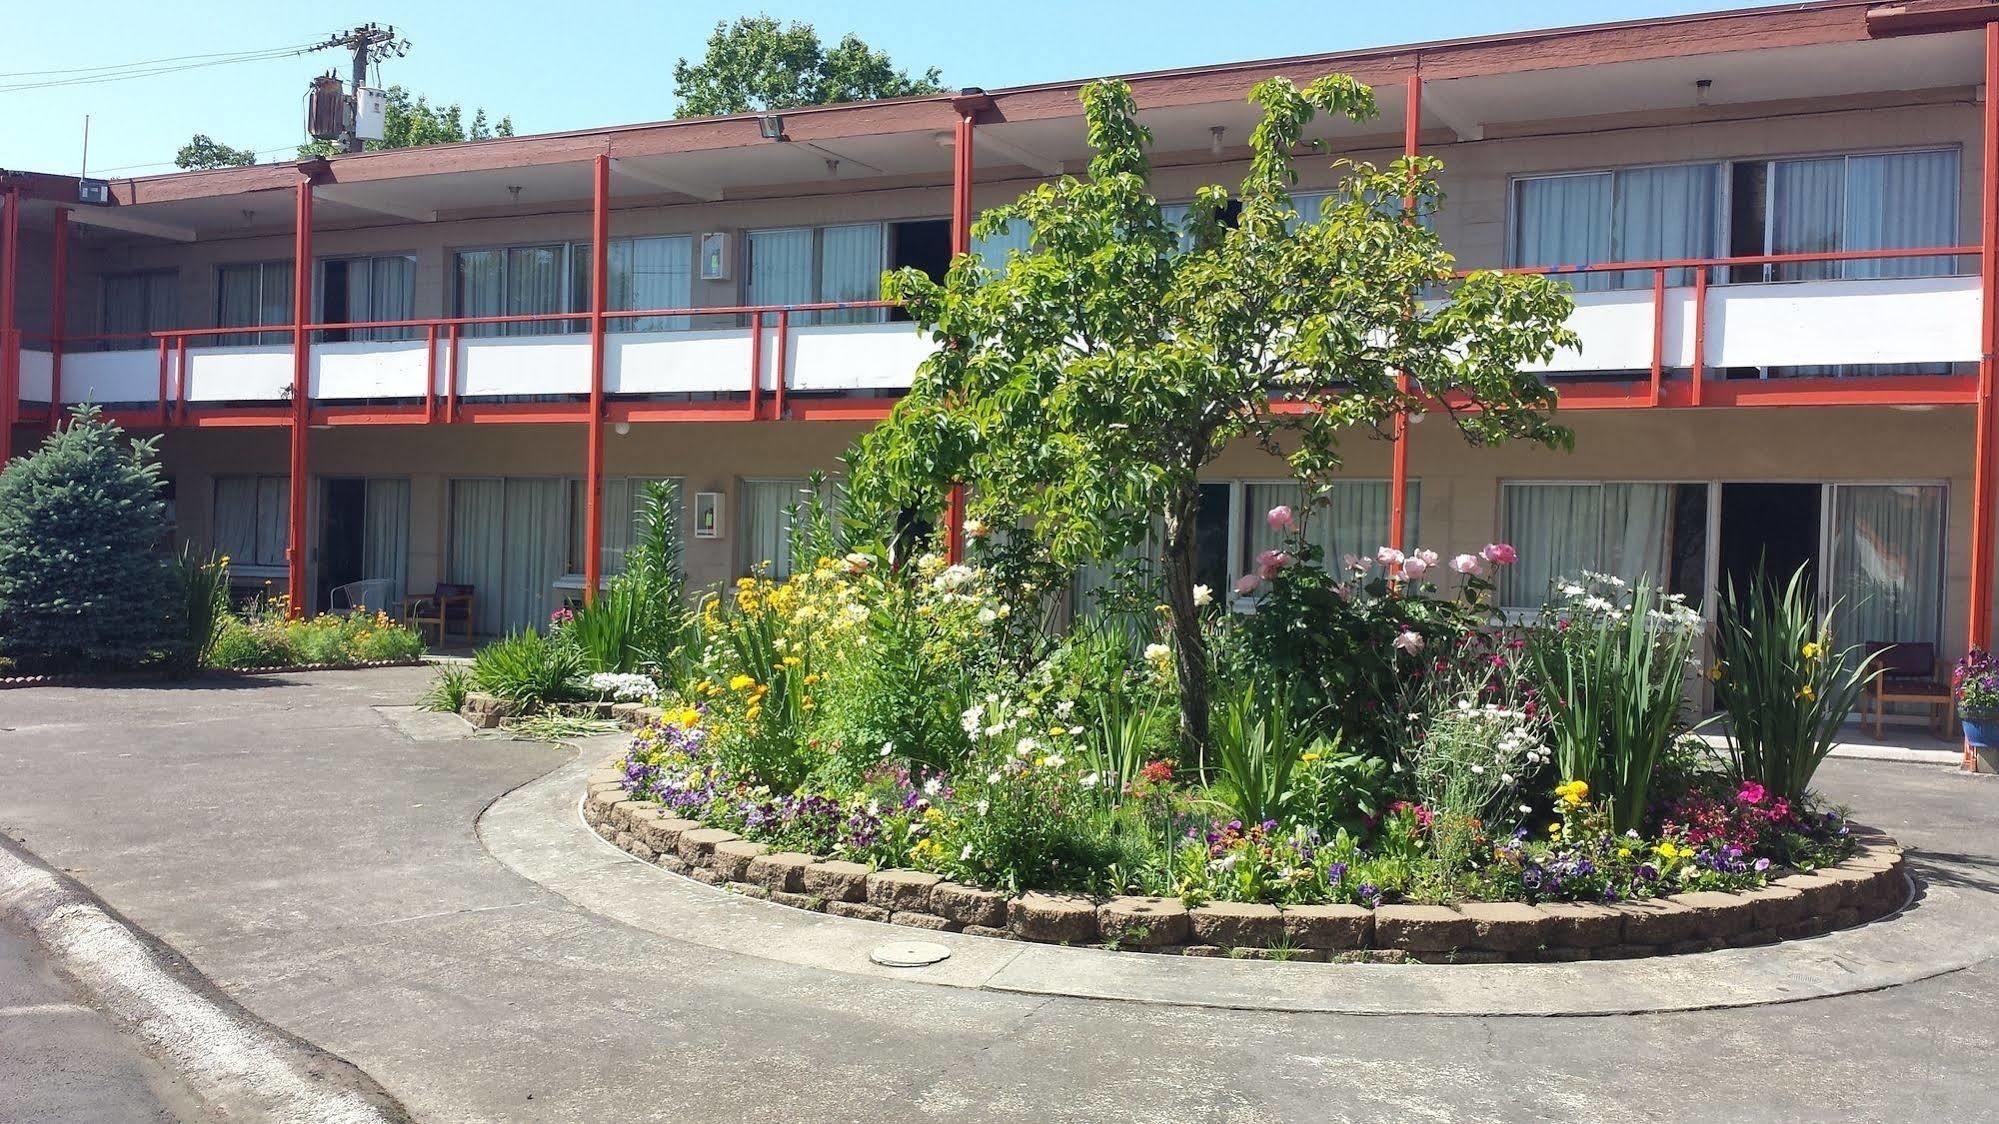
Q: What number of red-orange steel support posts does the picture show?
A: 7